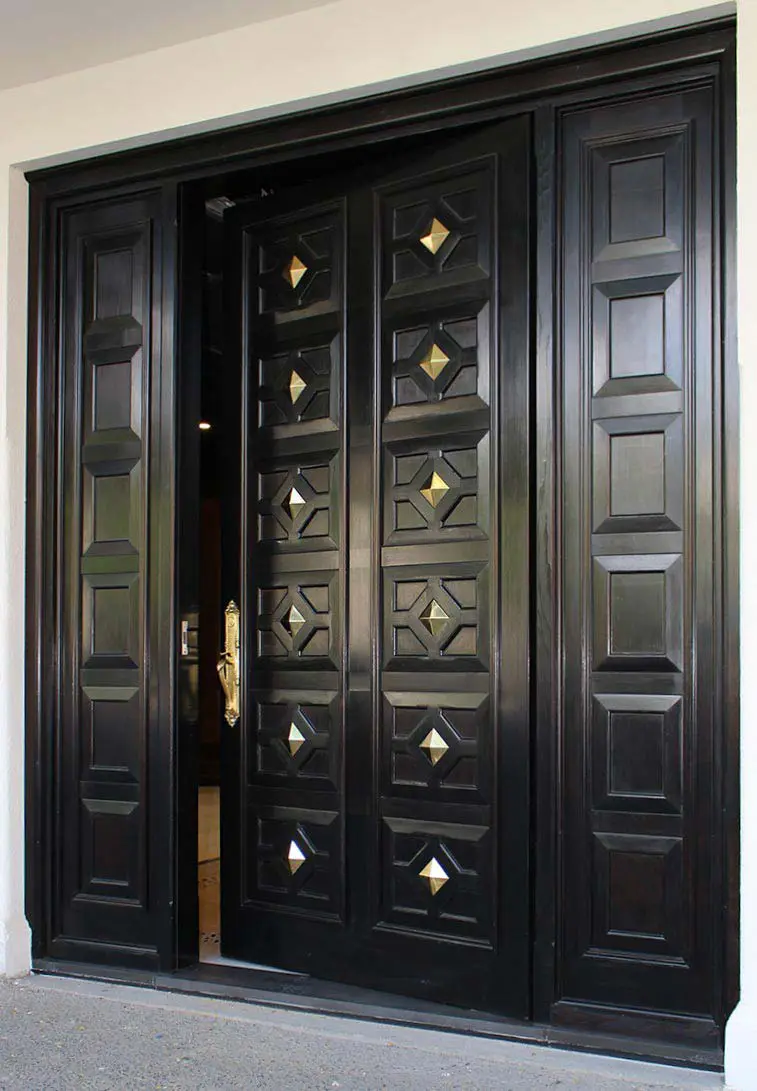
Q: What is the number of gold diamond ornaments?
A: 12